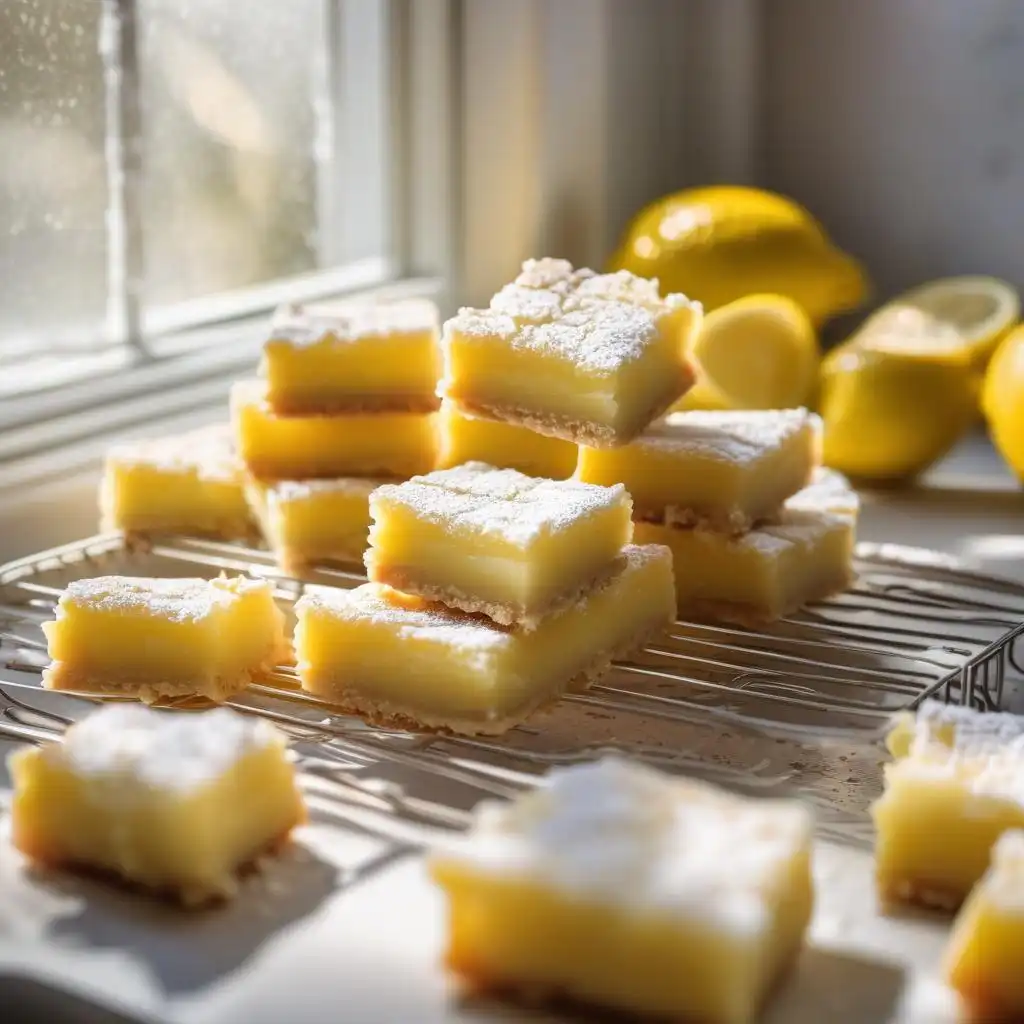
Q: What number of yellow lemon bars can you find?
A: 15